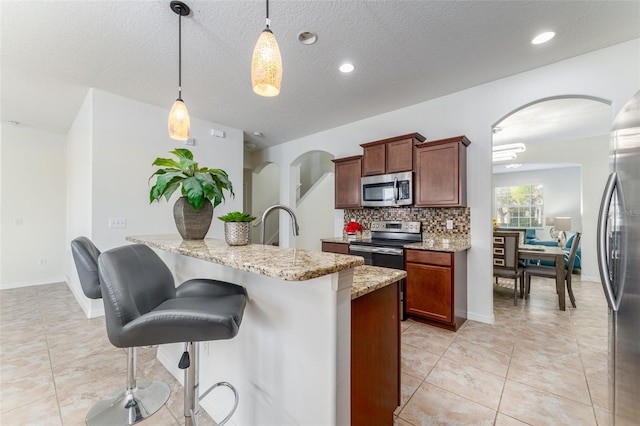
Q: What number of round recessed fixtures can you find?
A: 3